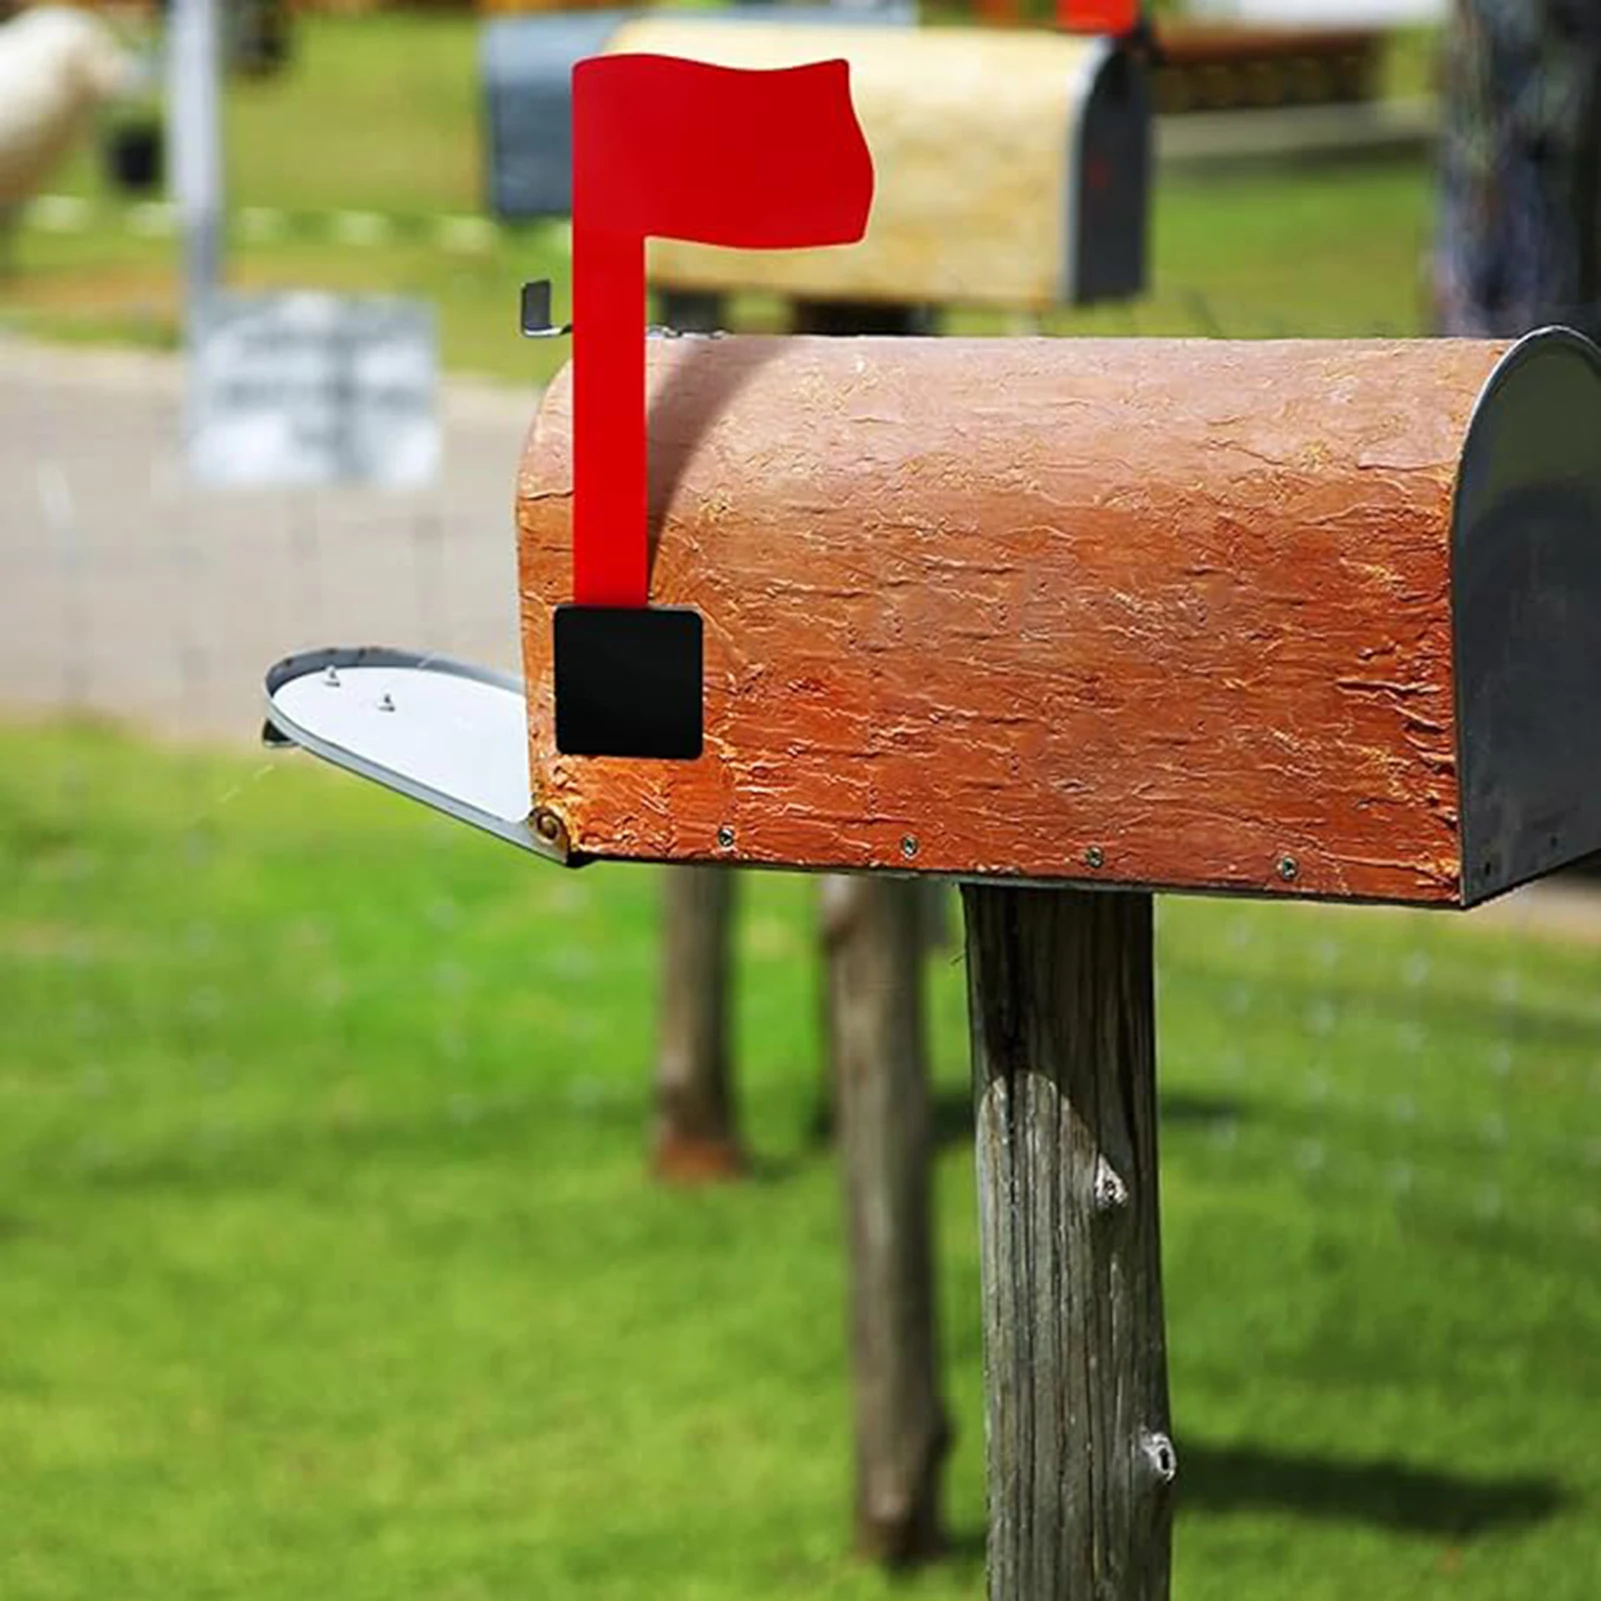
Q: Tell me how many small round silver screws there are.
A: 4